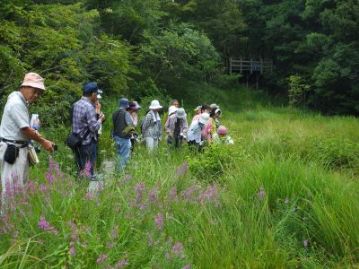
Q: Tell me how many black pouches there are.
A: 2